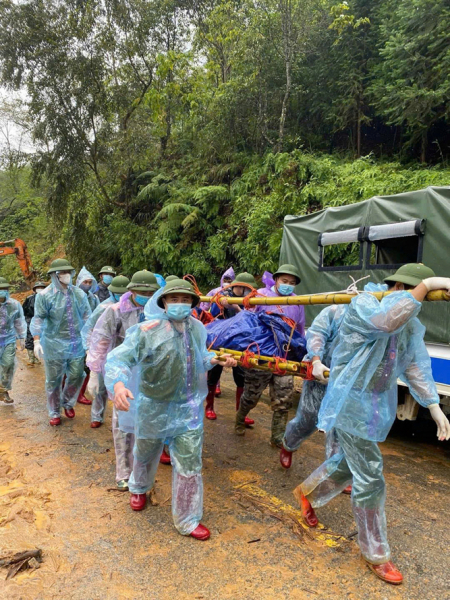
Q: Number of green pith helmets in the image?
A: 11